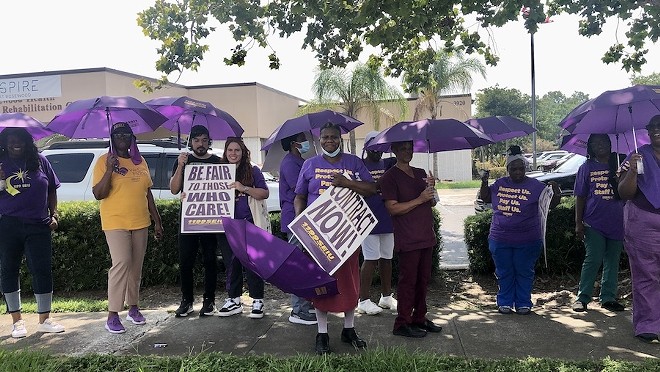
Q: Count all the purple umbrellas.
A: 9